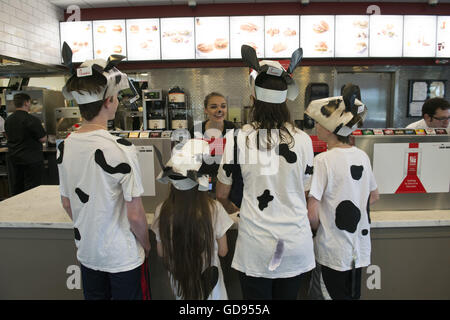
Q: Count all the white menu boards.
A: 12